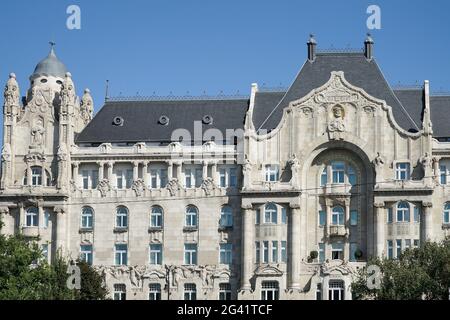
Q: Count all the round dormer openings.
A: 3